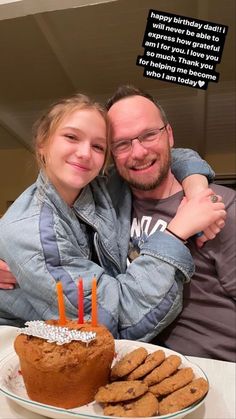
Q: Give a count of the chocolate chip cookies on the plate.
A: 7